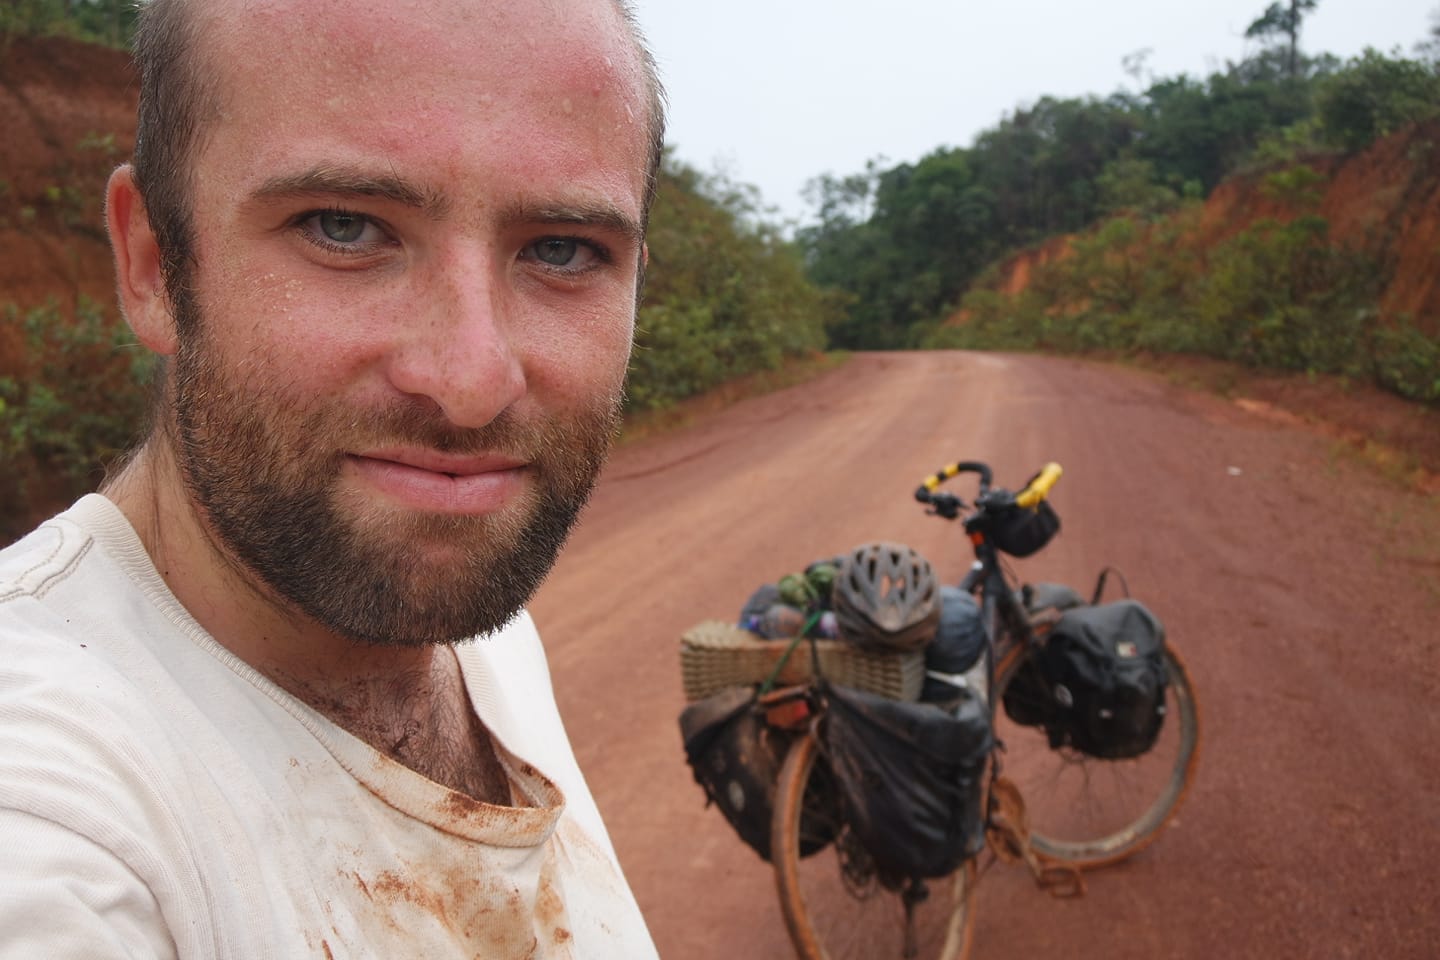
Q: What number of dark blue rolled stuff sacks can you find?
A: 1